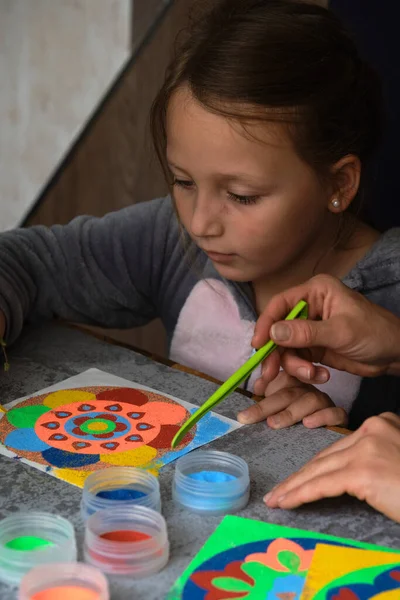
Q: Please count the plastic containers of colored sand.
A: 5